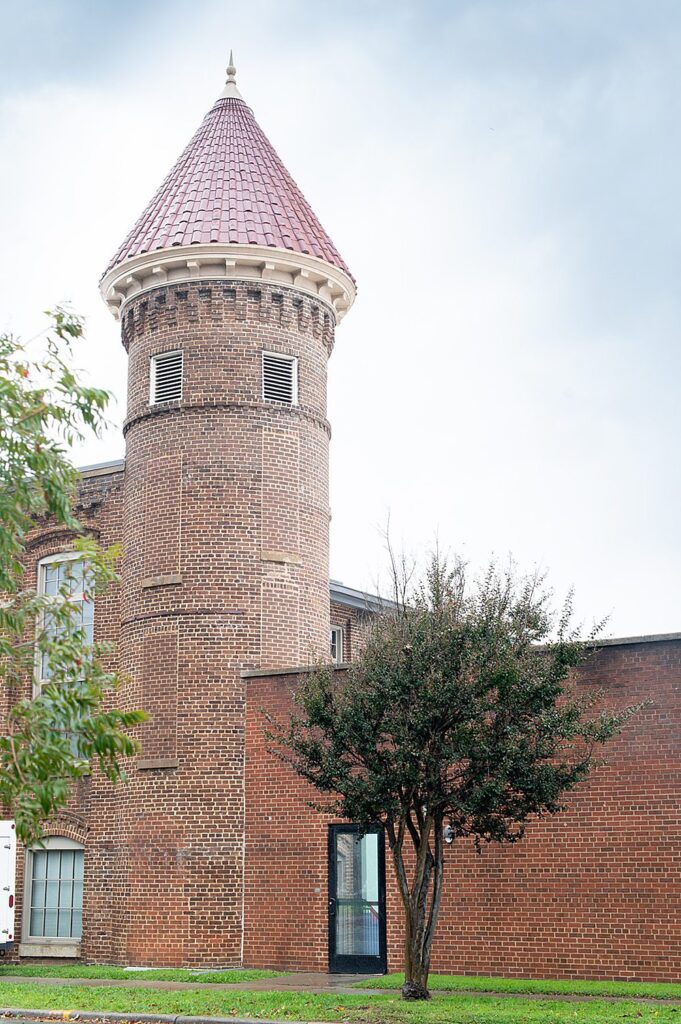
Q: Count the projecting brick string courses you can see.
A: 2